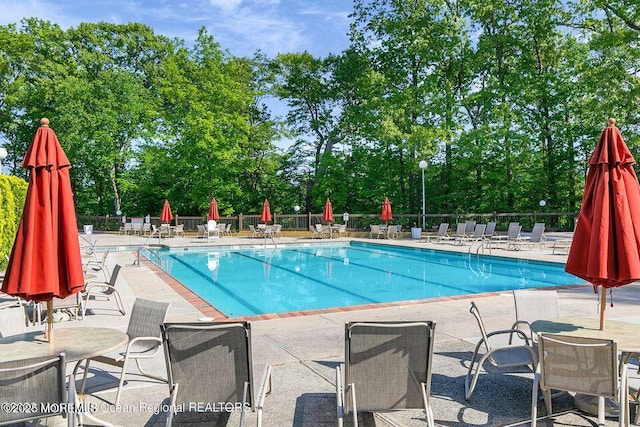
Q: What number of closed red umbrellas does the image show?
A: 7